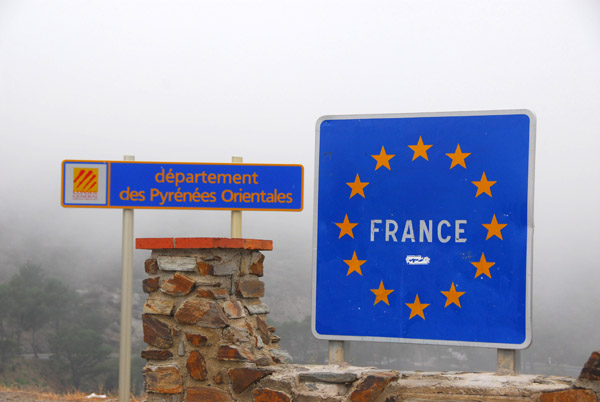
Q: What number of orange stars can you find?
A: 12